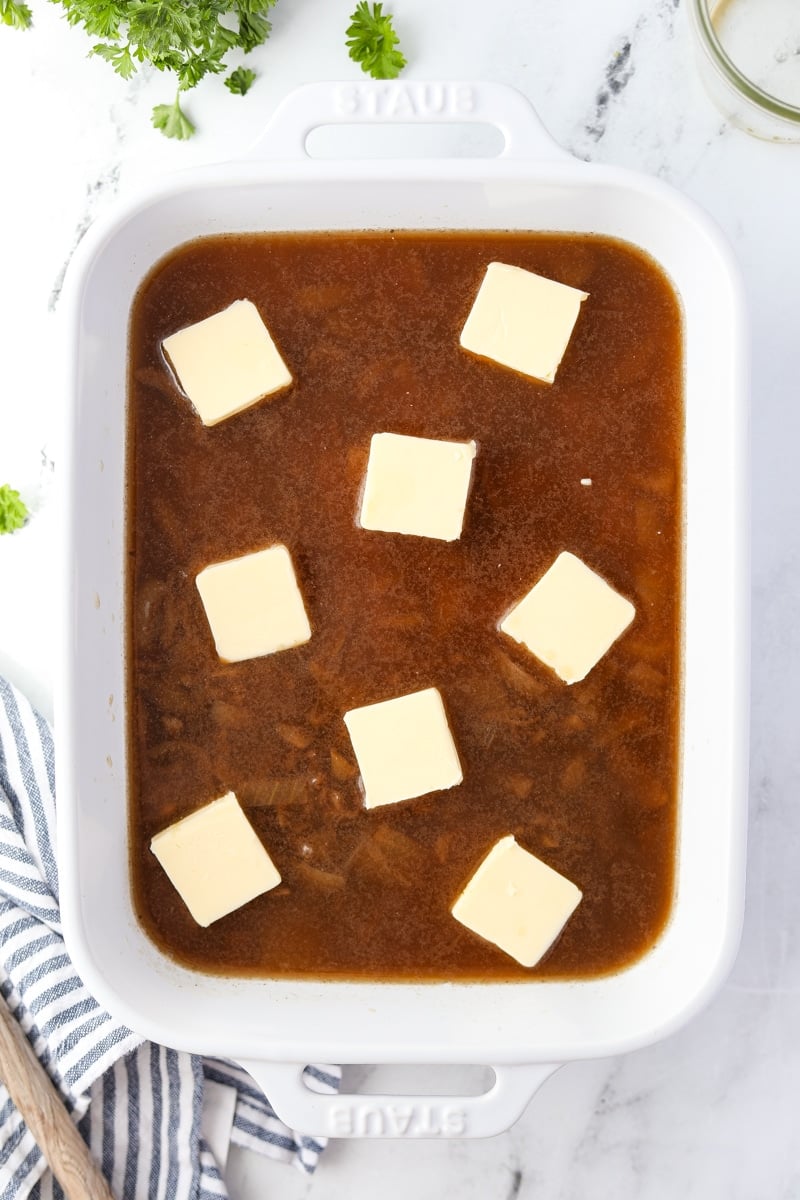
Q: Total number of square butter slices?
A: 8